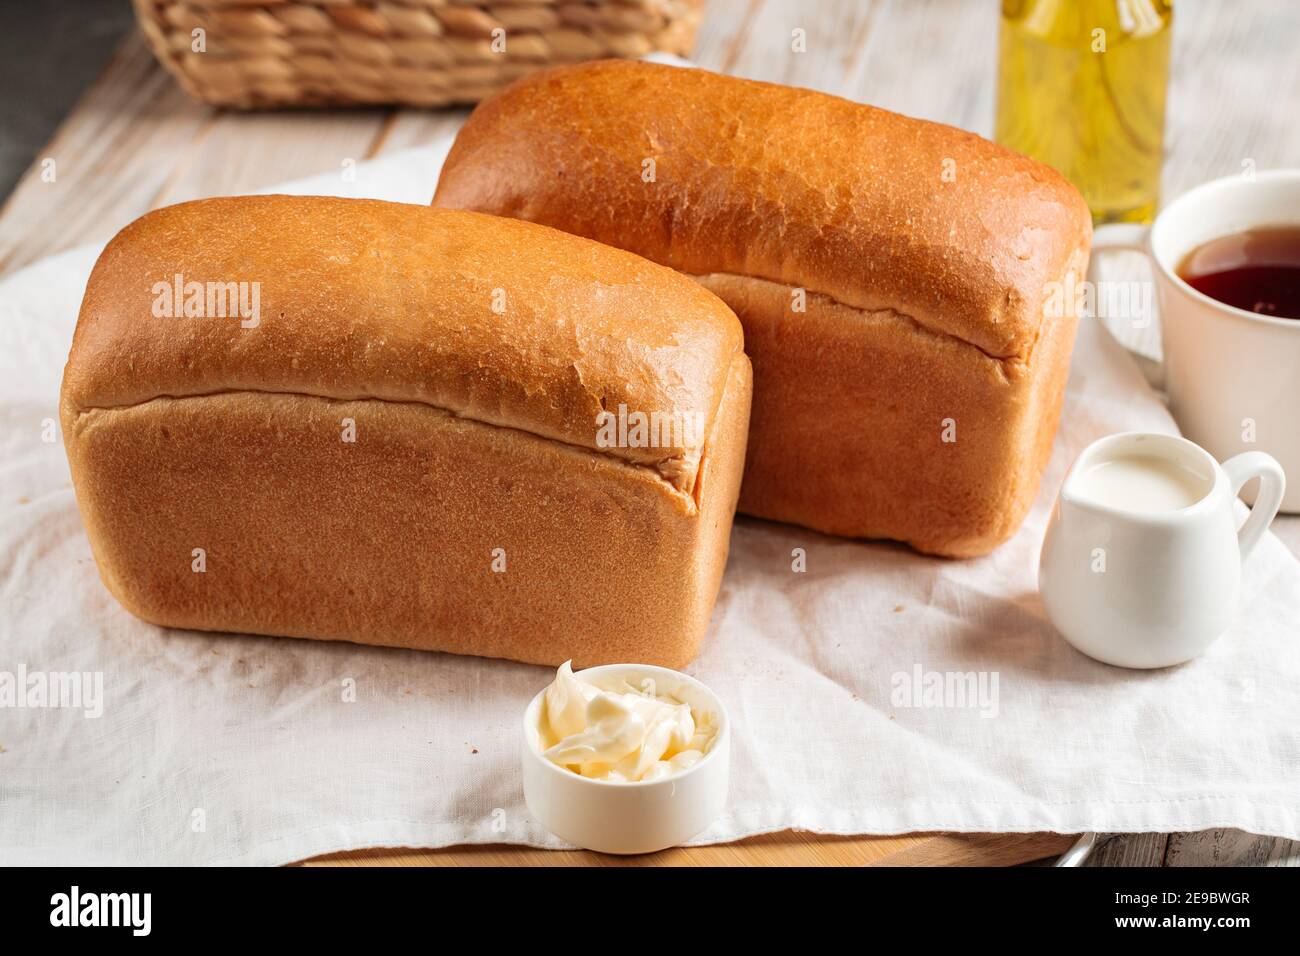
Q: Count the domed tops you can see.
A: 2